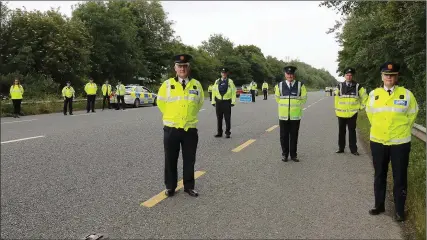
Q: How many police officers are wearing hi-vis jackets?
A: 13